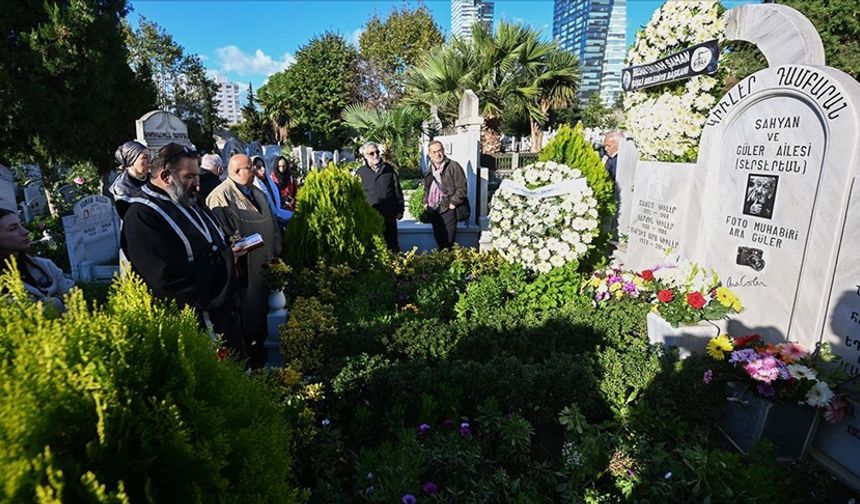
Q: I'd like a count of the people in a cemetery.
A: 10